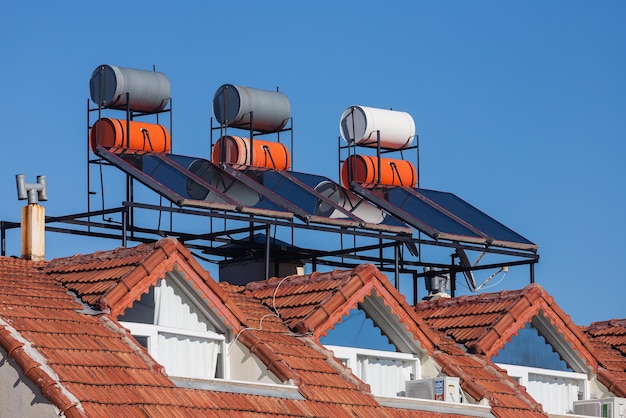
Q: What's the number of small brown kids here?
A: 0